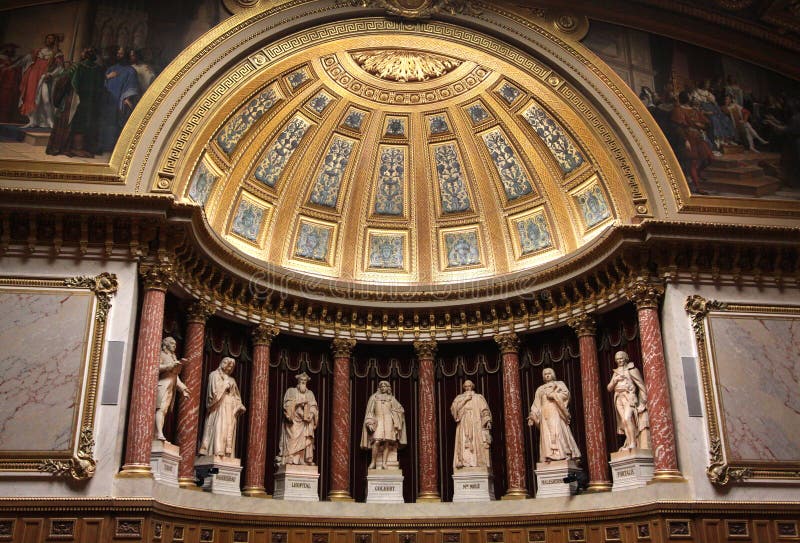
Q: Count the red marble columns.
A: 8